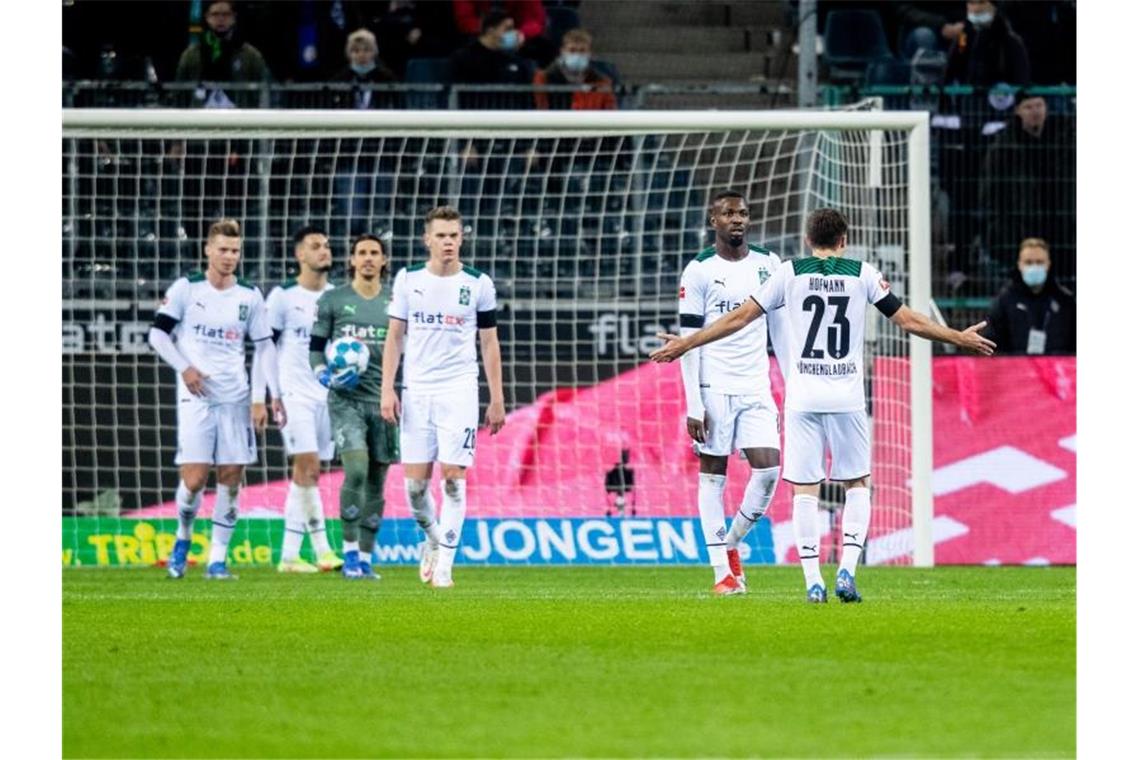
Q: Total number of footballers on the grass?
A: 6